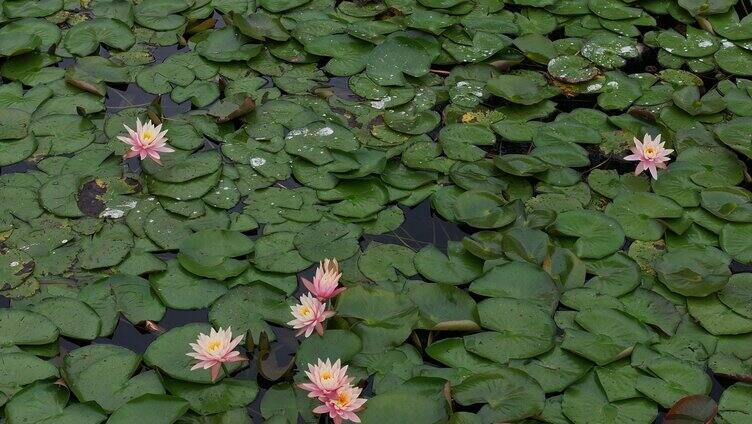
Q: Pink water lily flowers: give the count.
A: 7